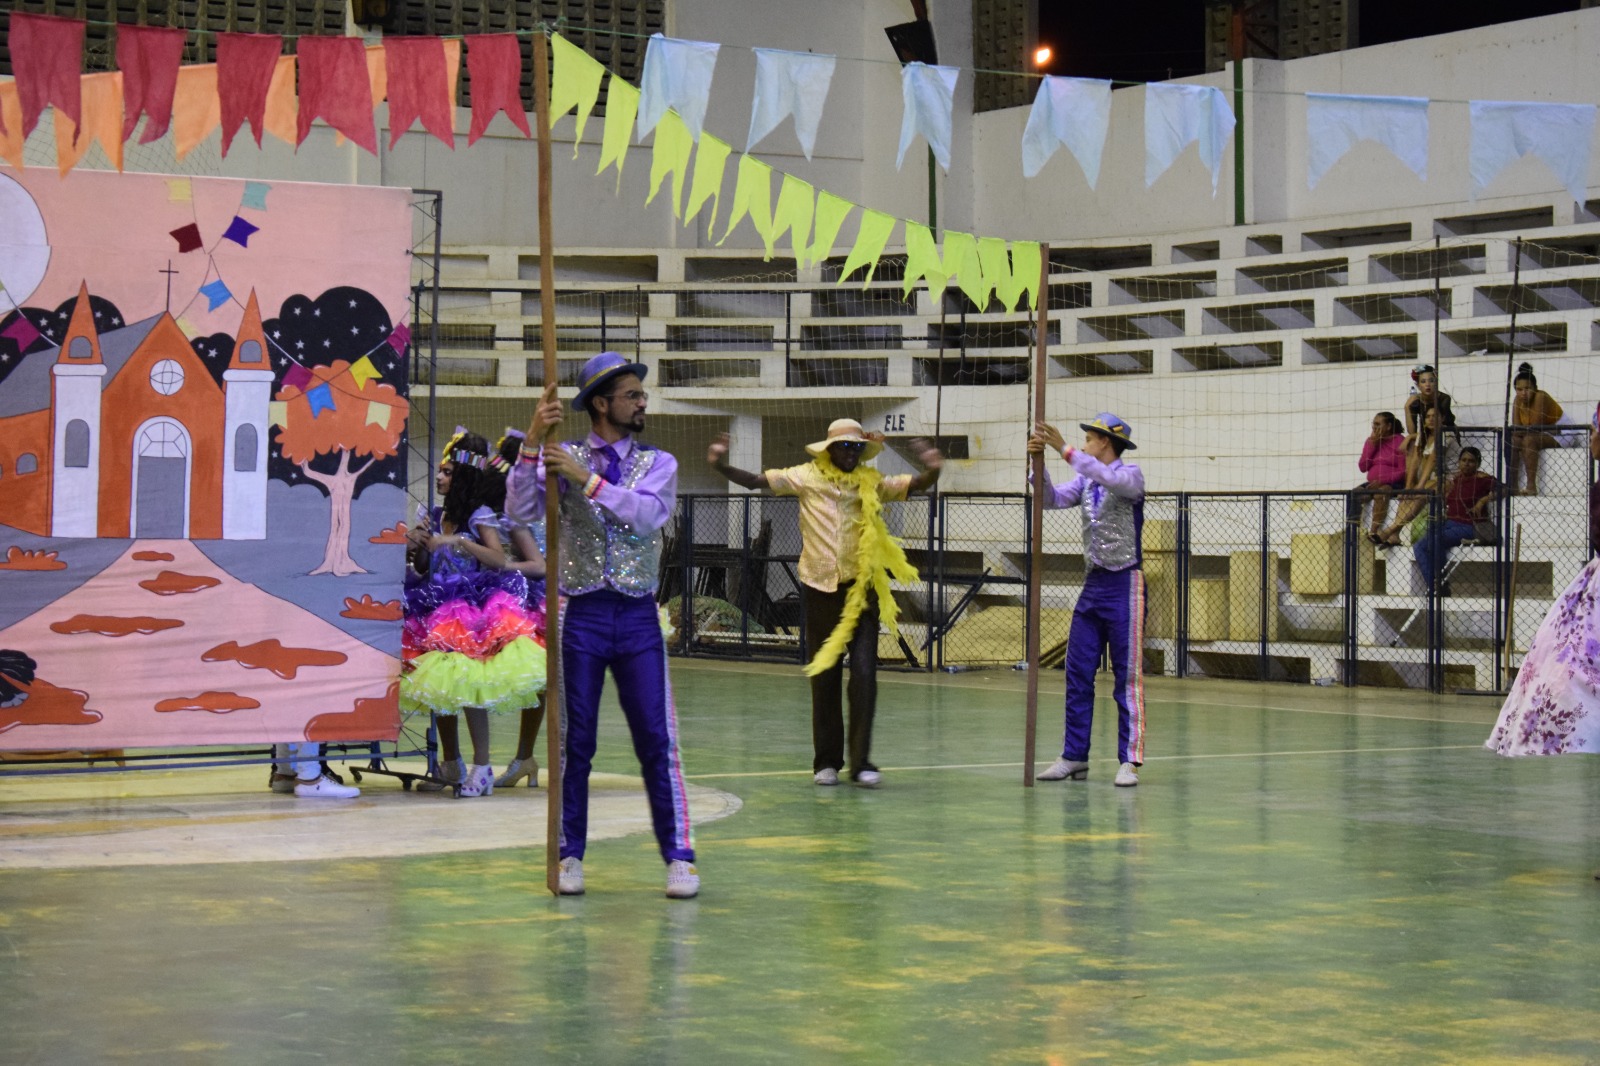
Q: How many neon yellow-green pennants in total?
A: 12